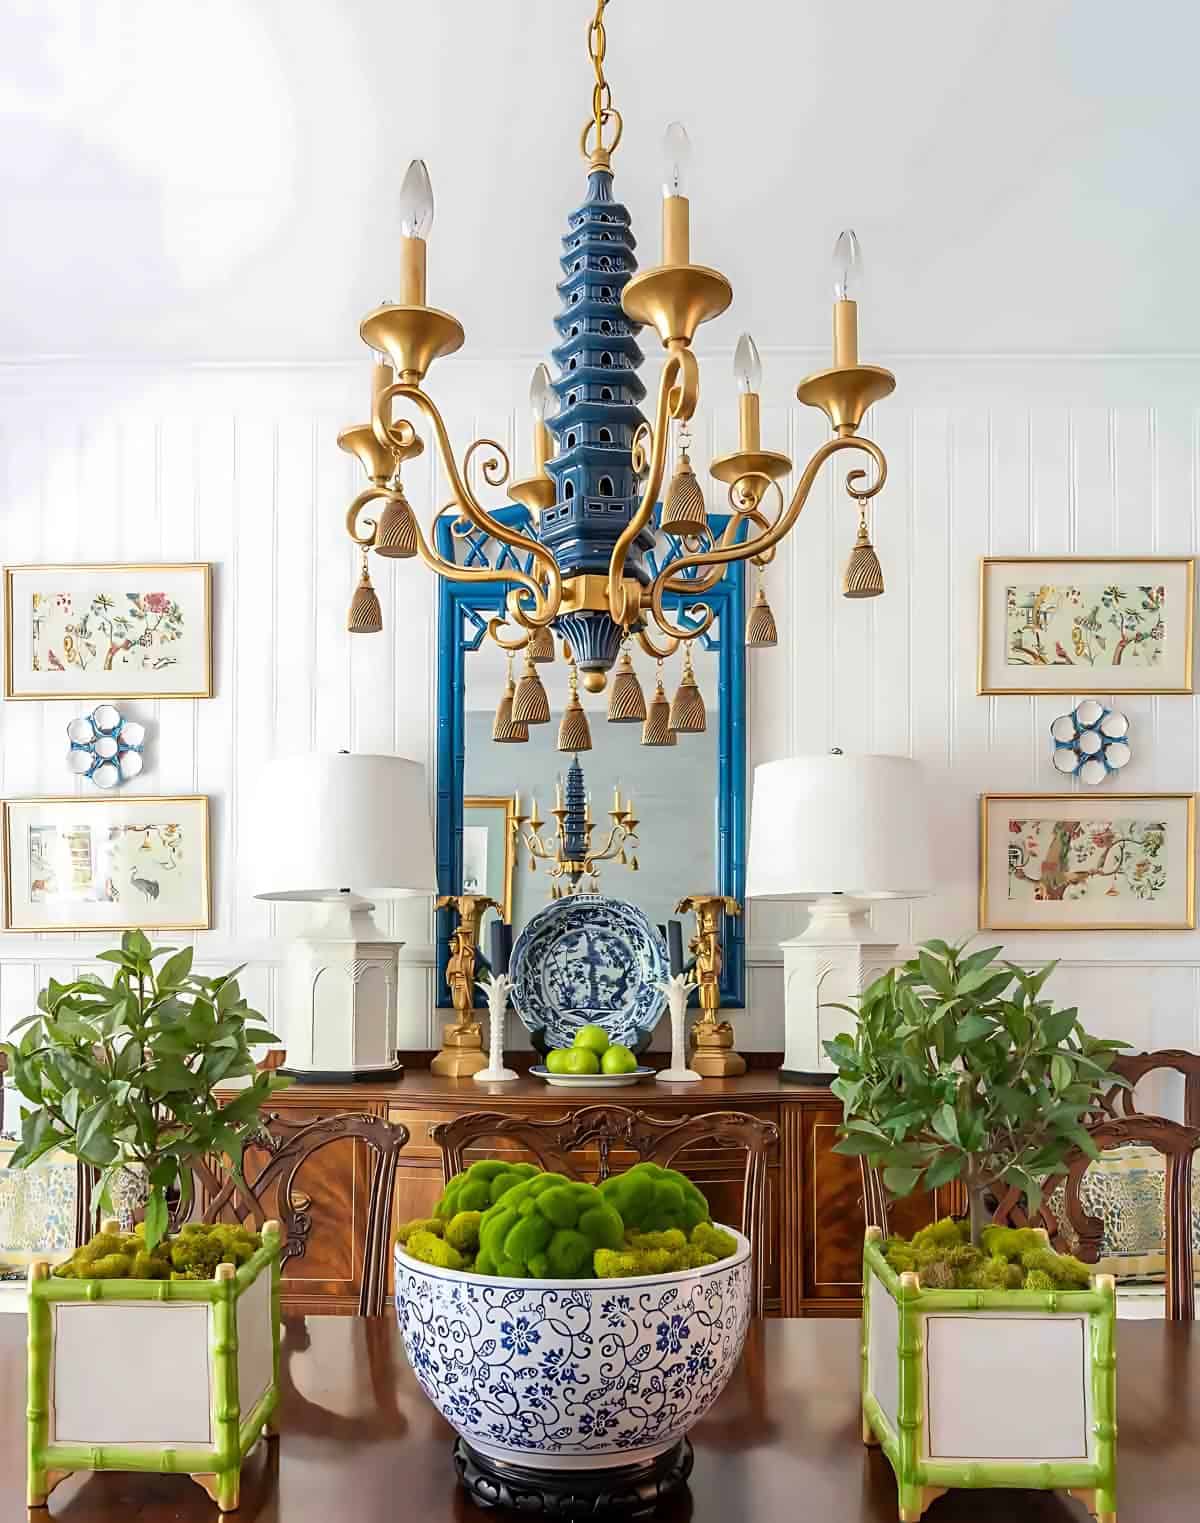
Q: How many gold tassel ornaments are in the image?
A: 12